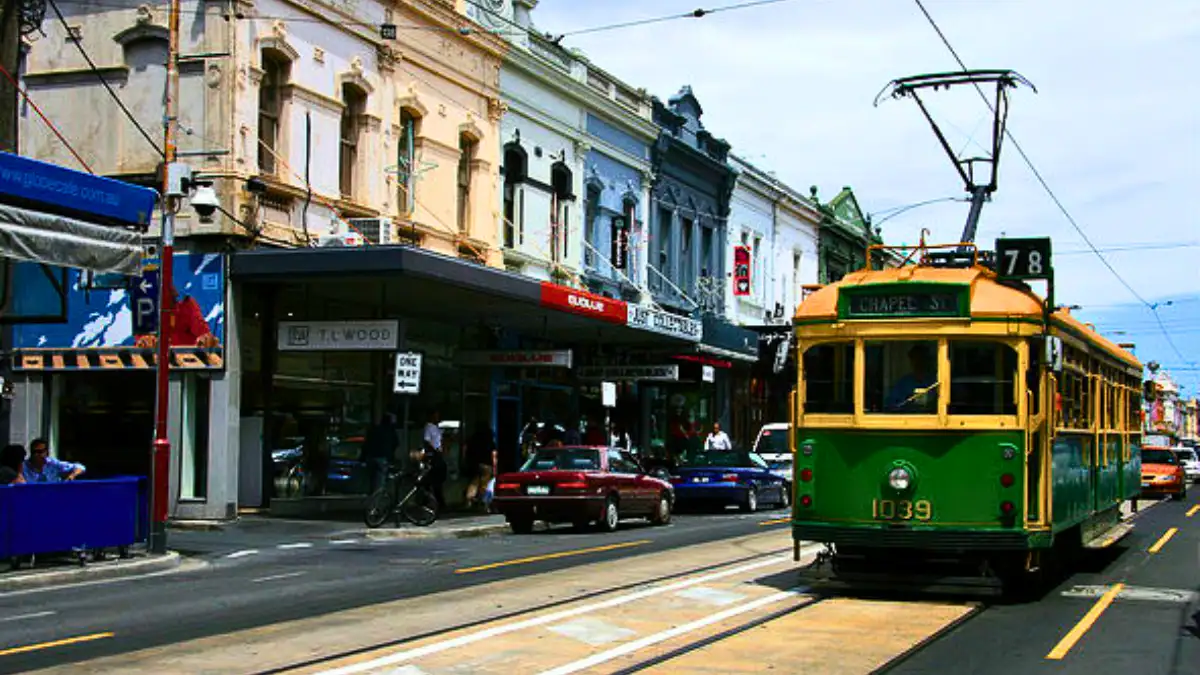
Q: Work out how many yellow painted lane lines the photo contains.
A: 6